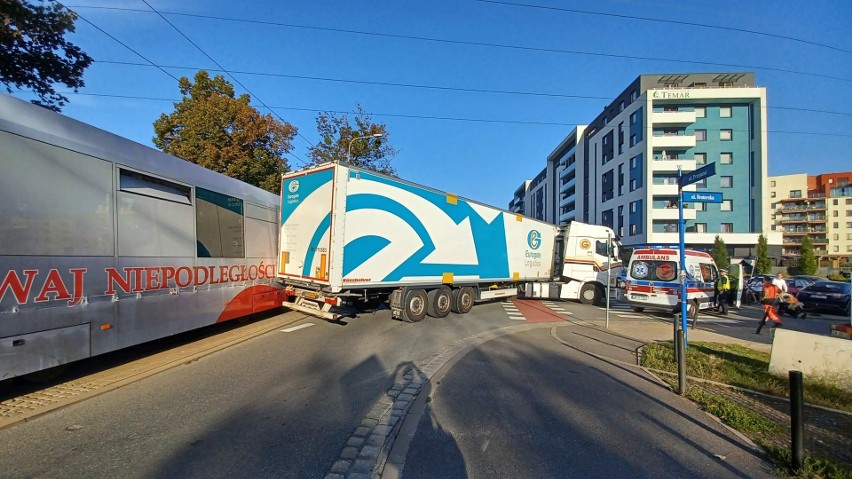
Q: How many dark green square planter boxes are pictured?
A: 0